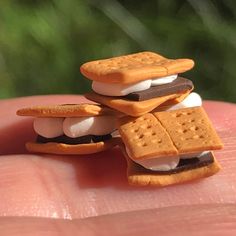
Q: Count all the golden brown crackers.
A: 6